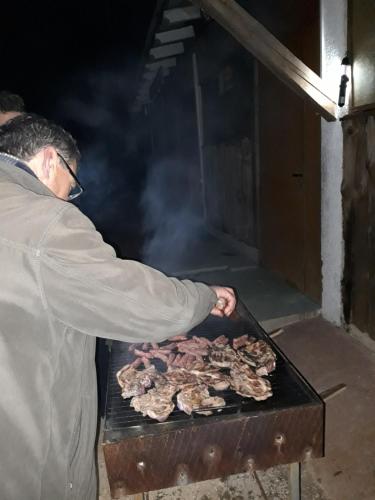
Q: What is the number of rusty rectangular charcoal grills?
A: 1